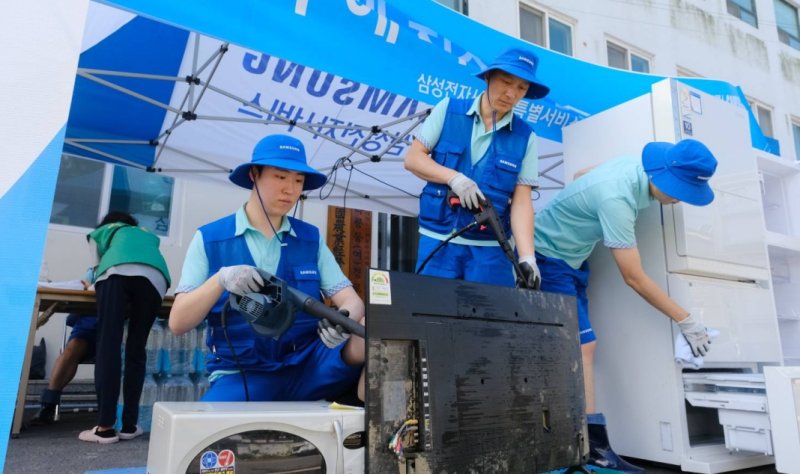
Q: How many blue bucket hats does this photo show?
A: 3